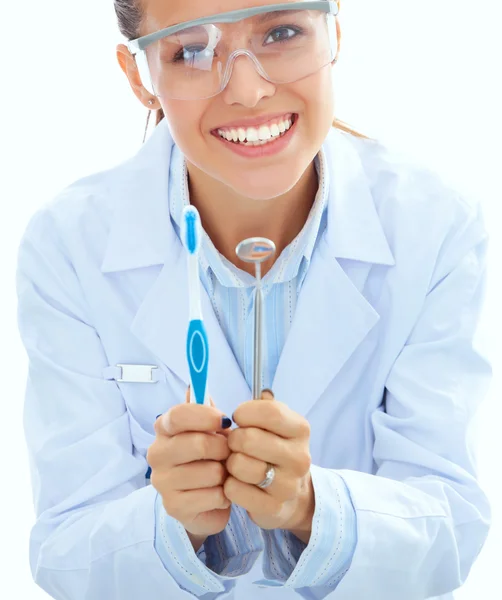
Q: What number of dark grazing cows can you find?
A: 0